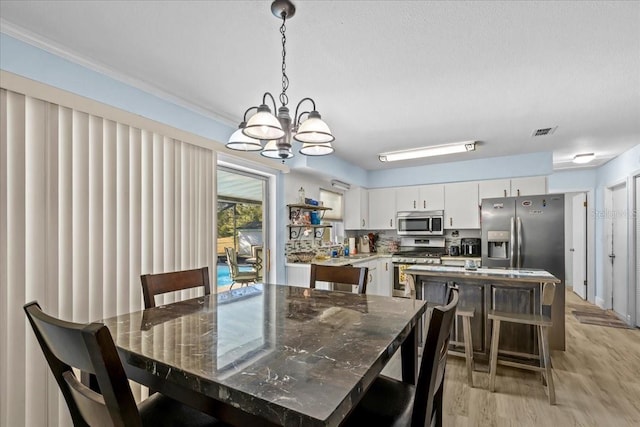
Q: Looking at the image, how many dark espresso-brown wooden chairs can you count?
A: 4